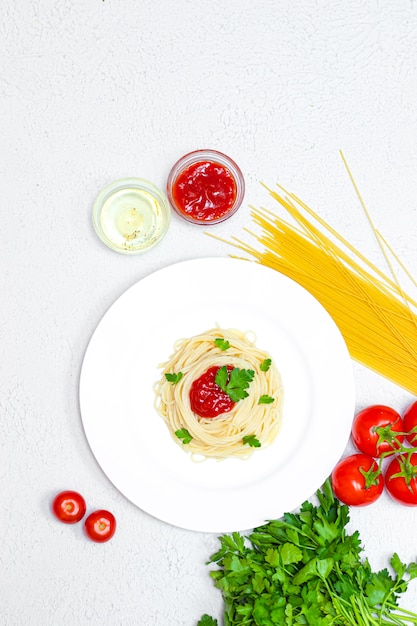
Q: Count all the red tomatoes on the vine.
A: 4